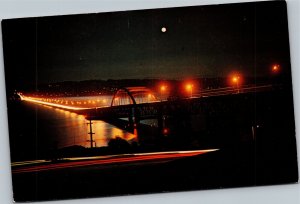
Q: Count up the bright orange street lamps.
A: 4